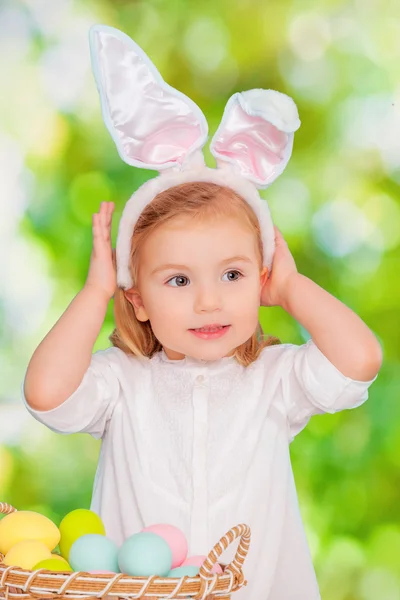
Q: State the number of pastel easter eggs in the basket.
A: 11